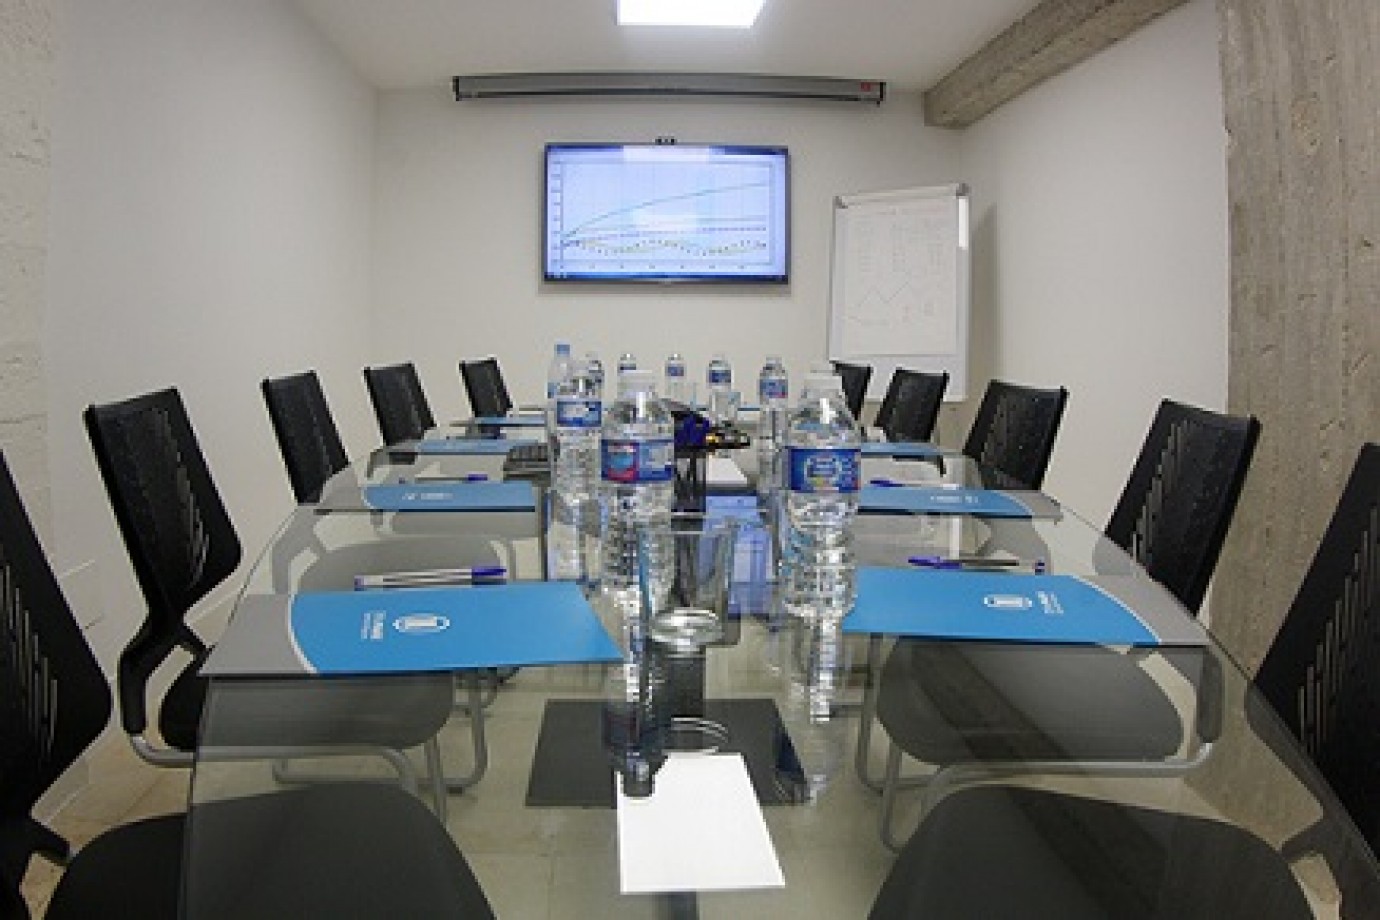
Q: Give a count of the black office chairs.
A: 10